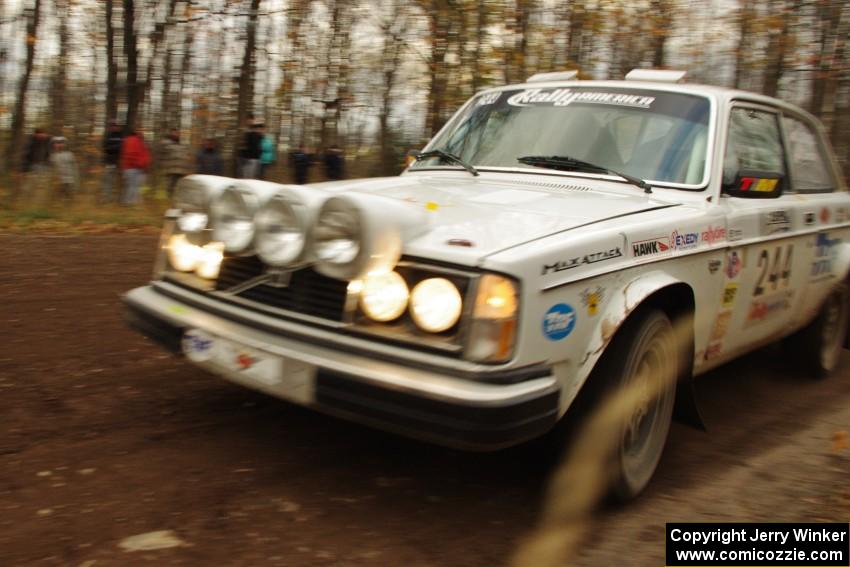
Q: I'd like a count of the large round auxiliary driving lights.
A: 4